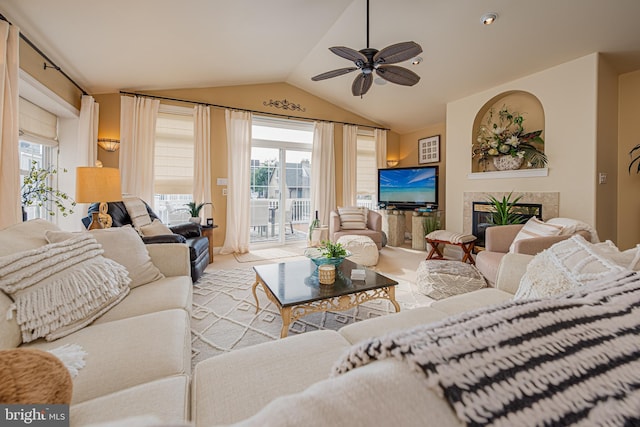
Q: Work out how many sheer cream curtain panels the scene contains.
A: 8